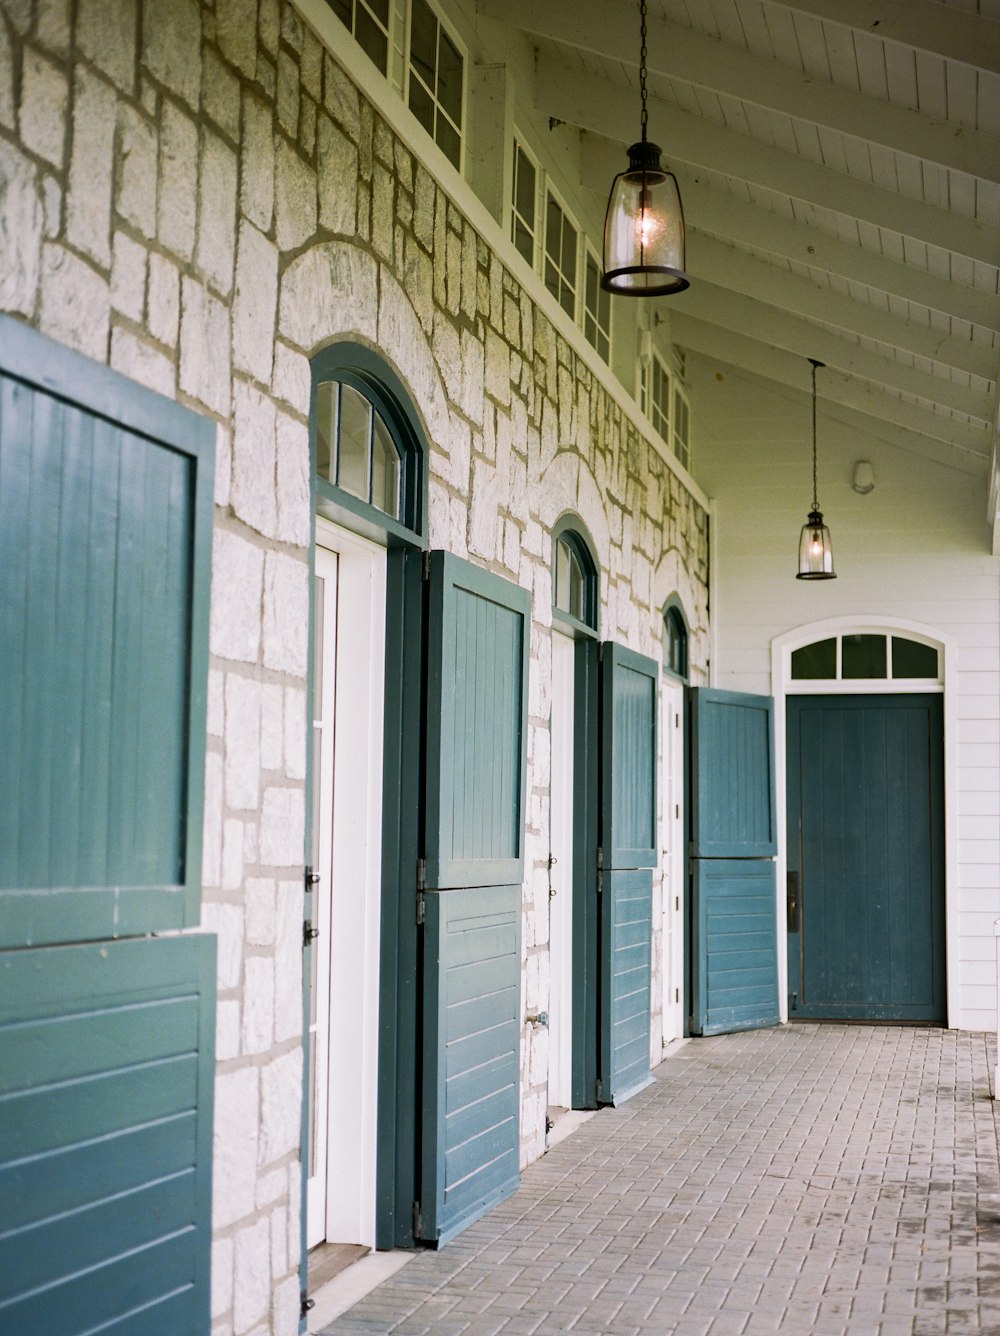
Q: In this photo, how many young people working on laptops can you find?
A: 0